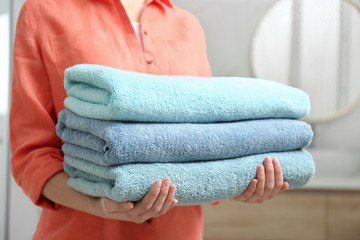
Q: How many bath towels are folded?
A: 3